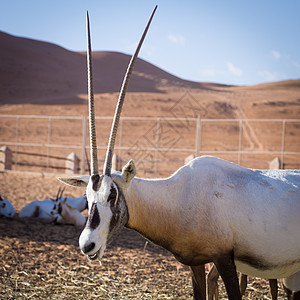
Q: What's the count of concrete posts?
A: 5